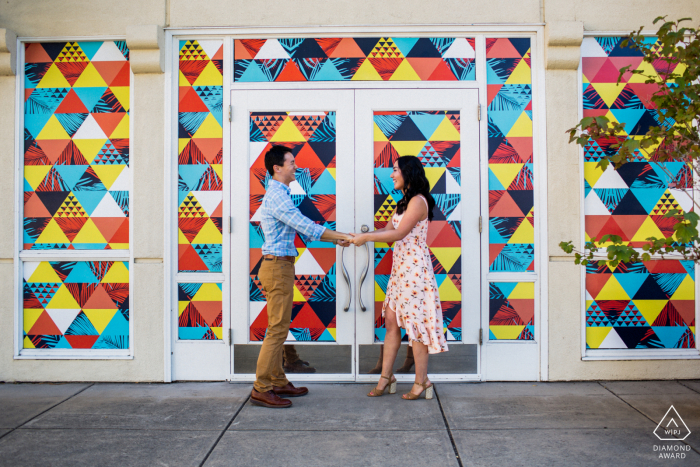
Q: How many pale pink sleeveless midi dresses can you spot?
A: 1